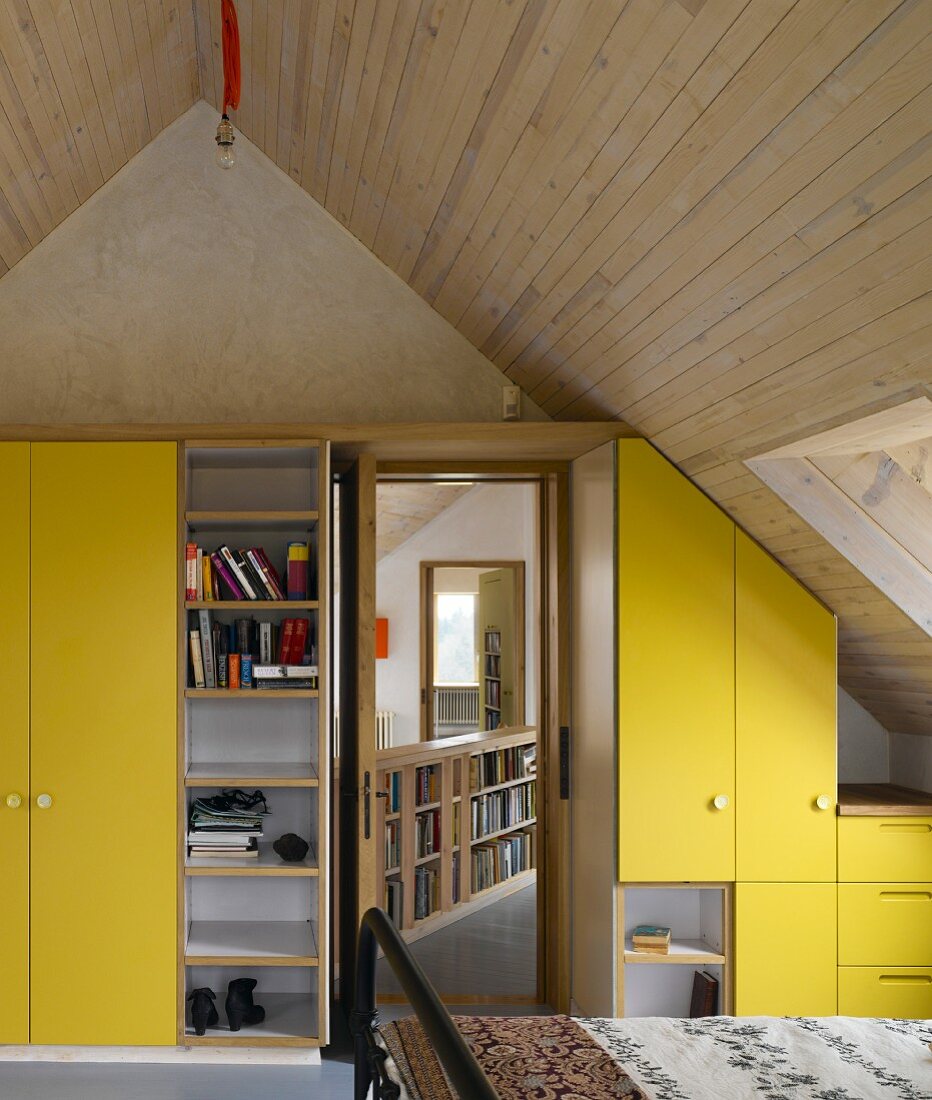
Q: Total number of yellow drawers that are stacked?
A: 3